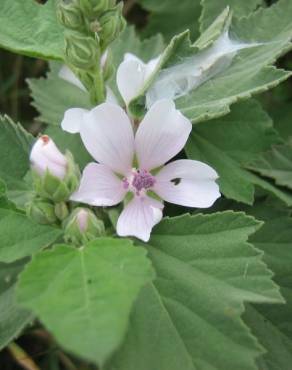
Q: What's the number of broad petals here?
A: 5